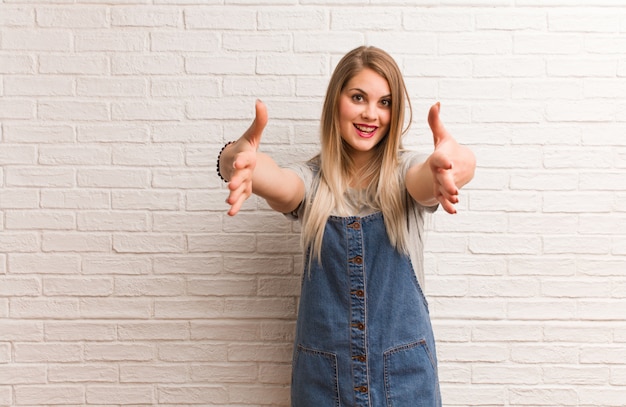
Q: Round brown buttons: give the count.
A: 6